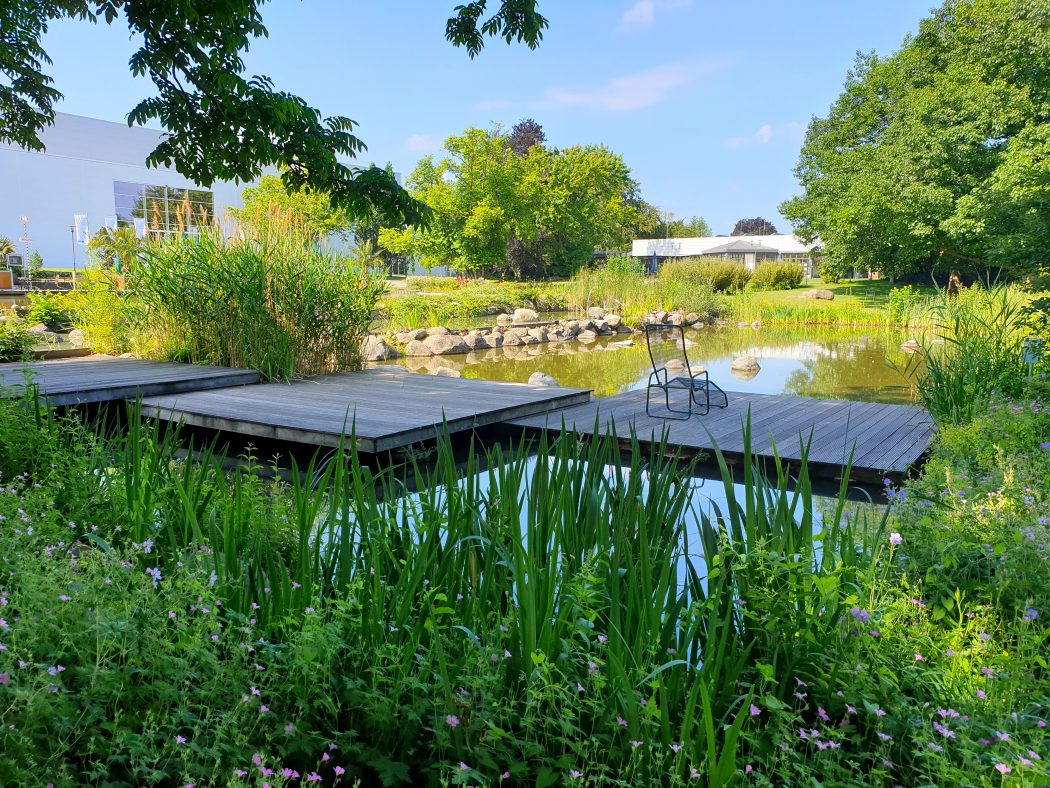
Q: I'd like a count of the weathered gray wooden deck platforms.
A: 3